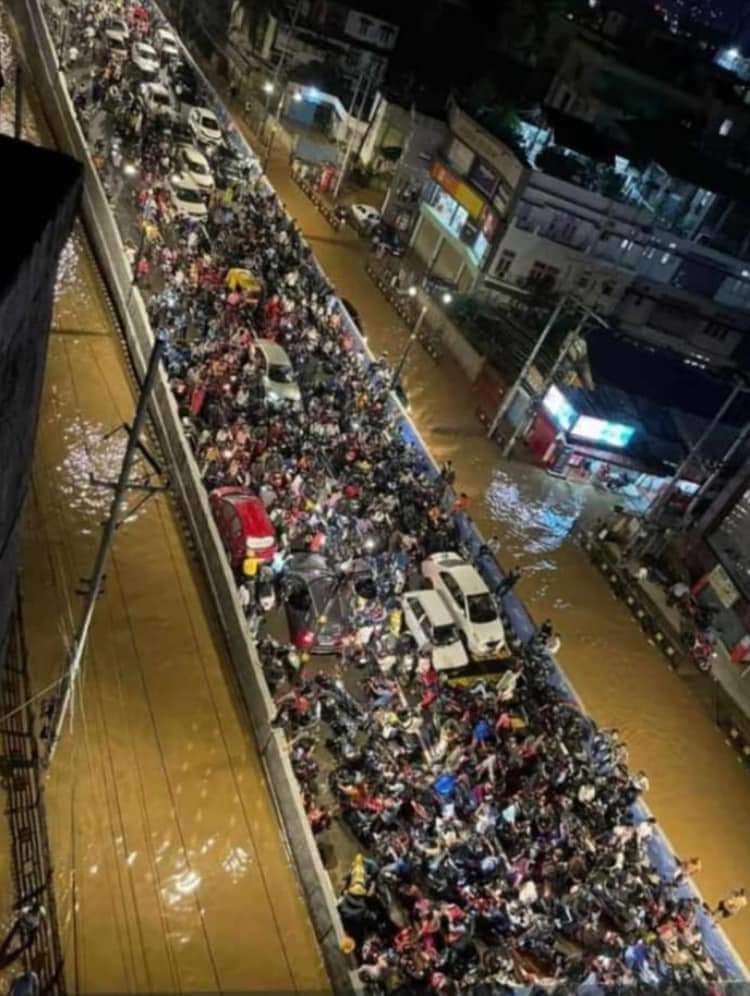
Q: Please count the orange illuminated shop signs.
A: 1